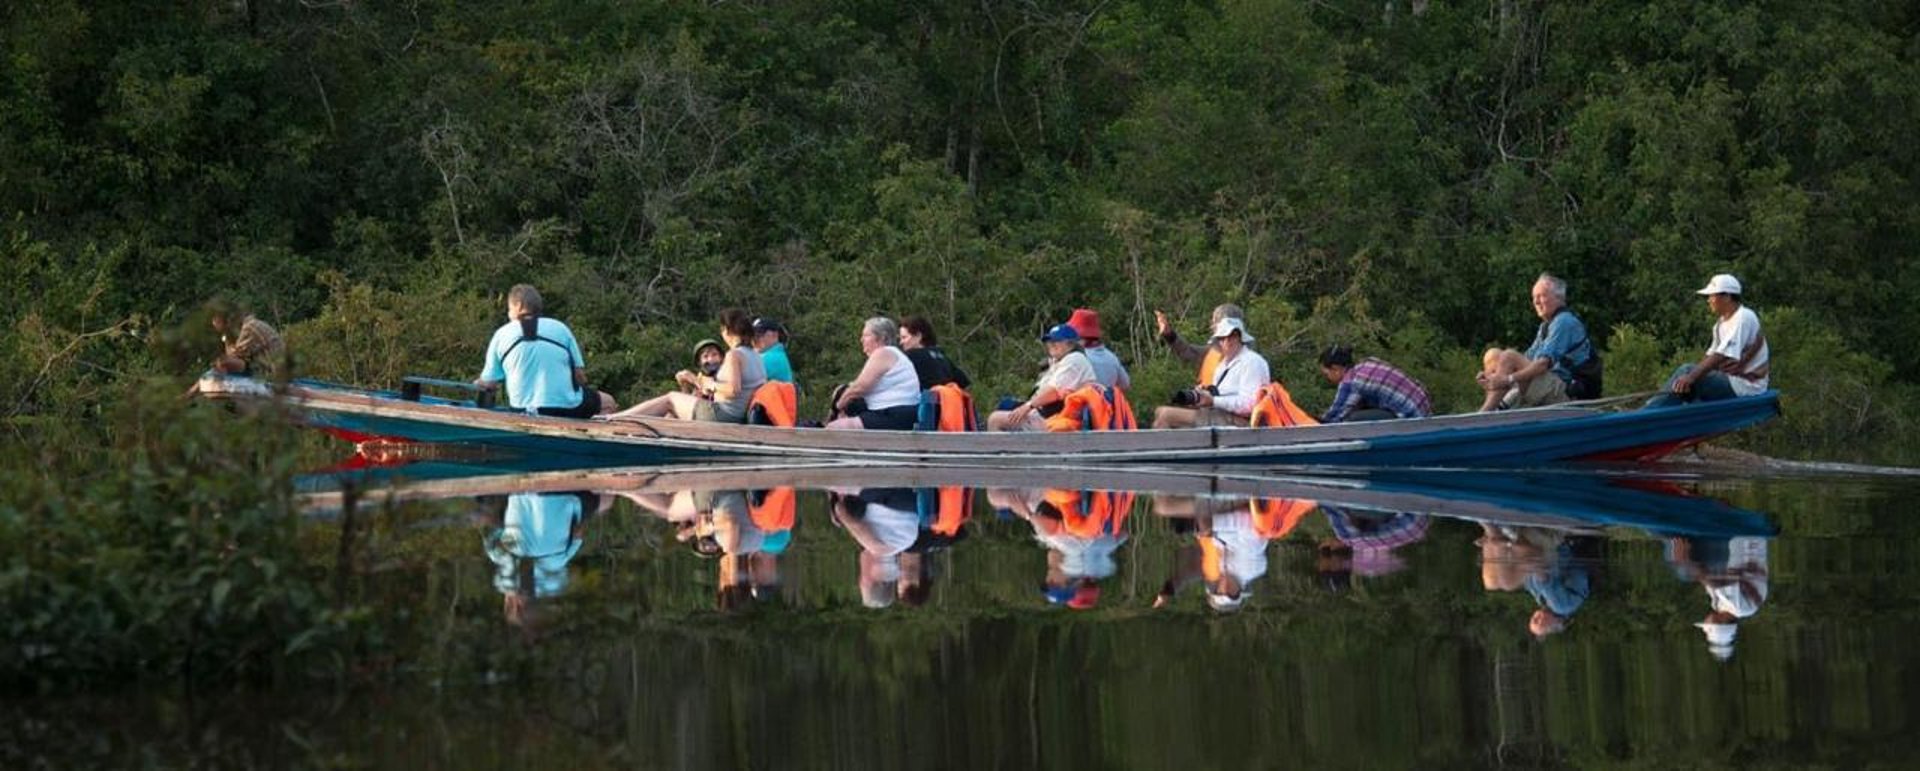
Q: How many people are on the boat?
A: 14